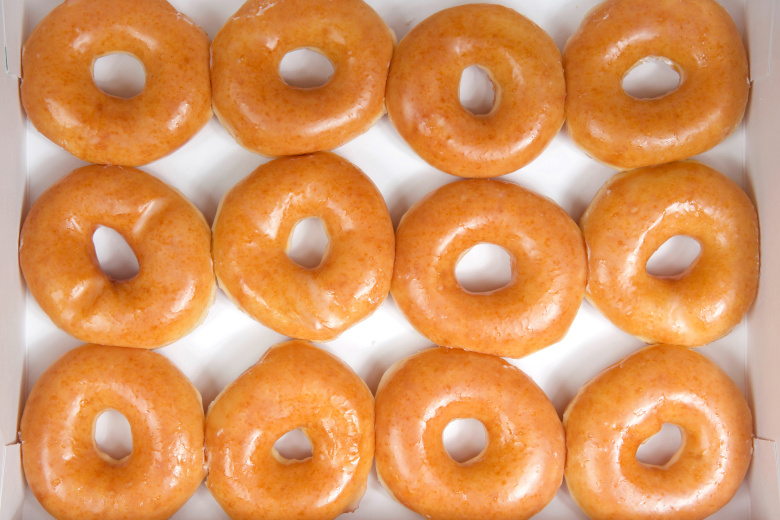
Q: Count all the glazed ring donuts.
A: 12